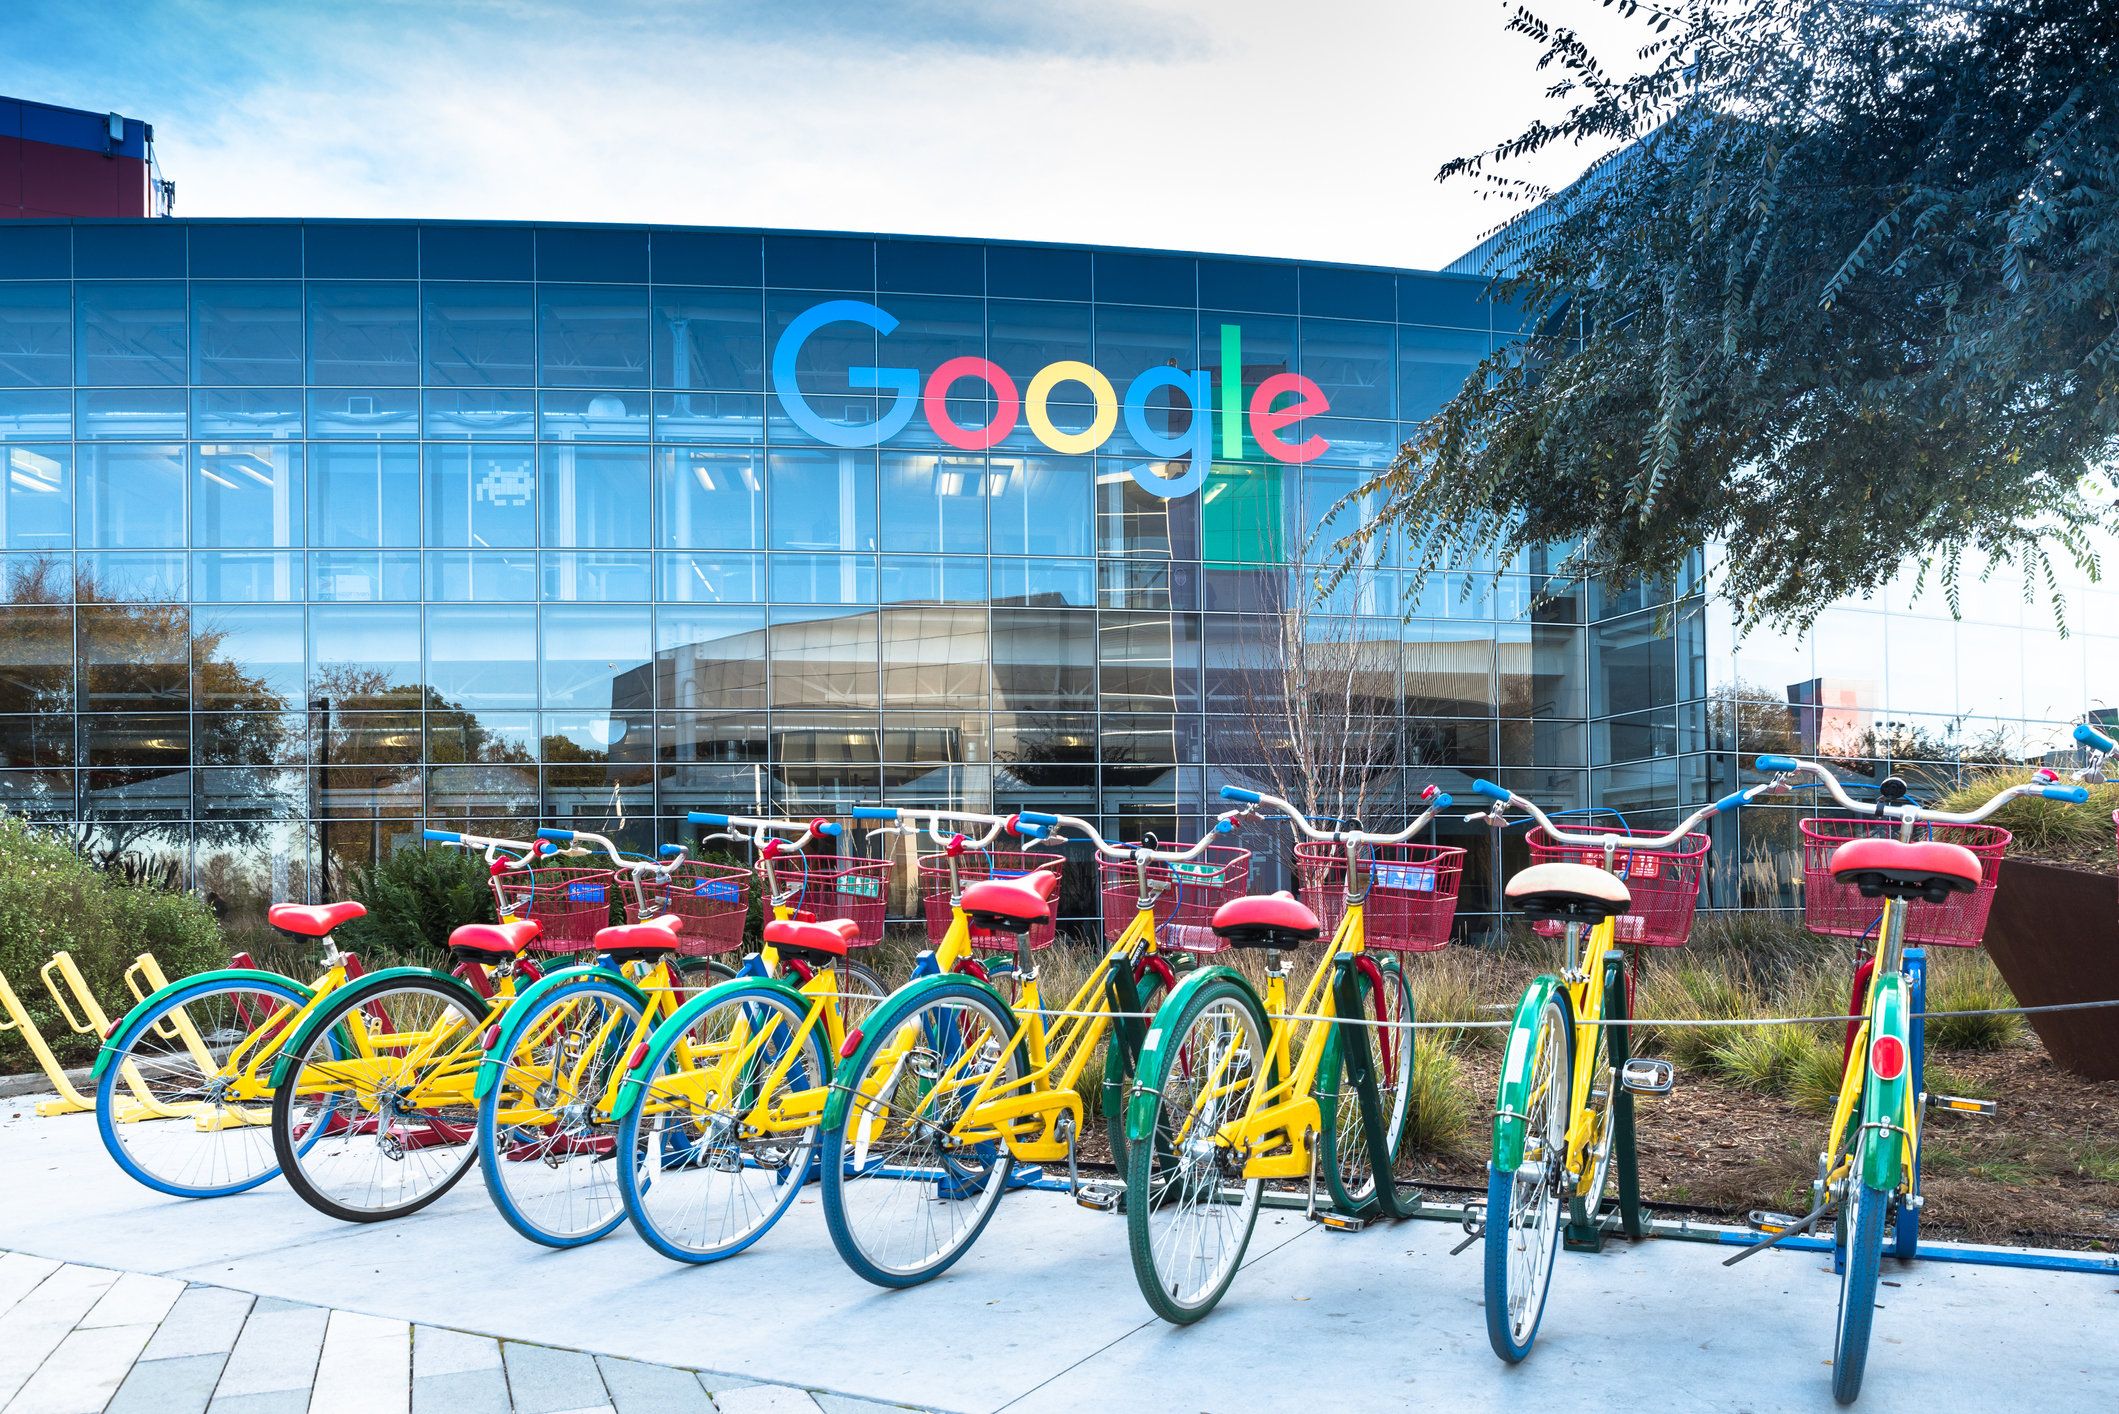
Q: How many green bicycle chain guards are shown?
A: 0